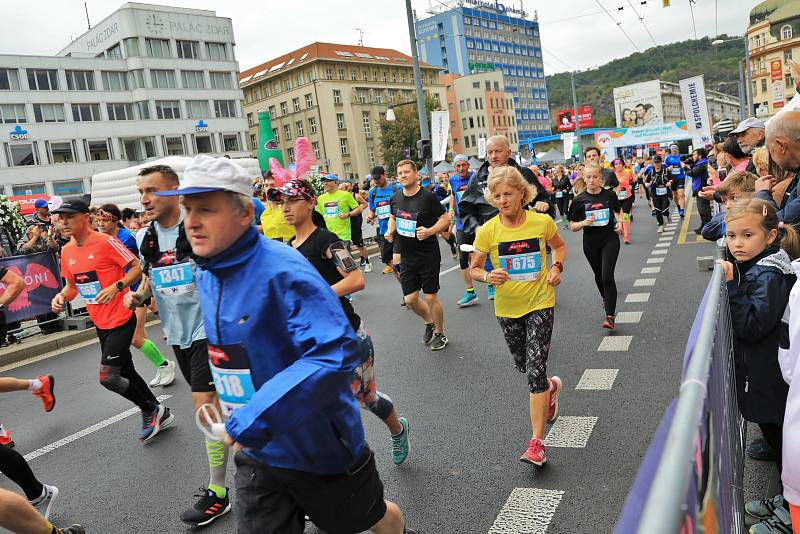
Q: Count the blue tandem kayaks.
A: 0